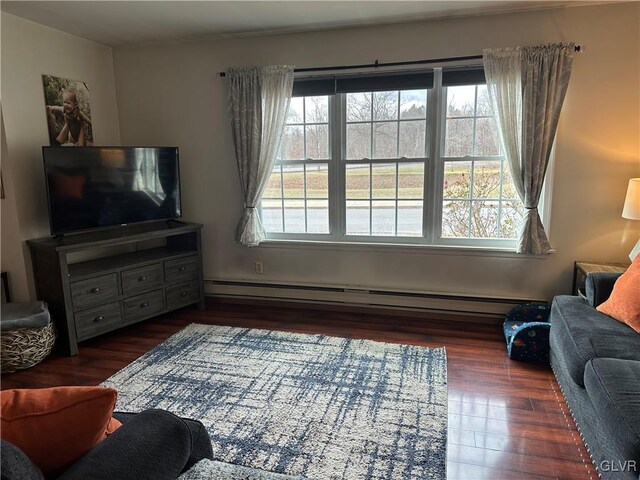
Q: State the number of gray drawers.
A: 6